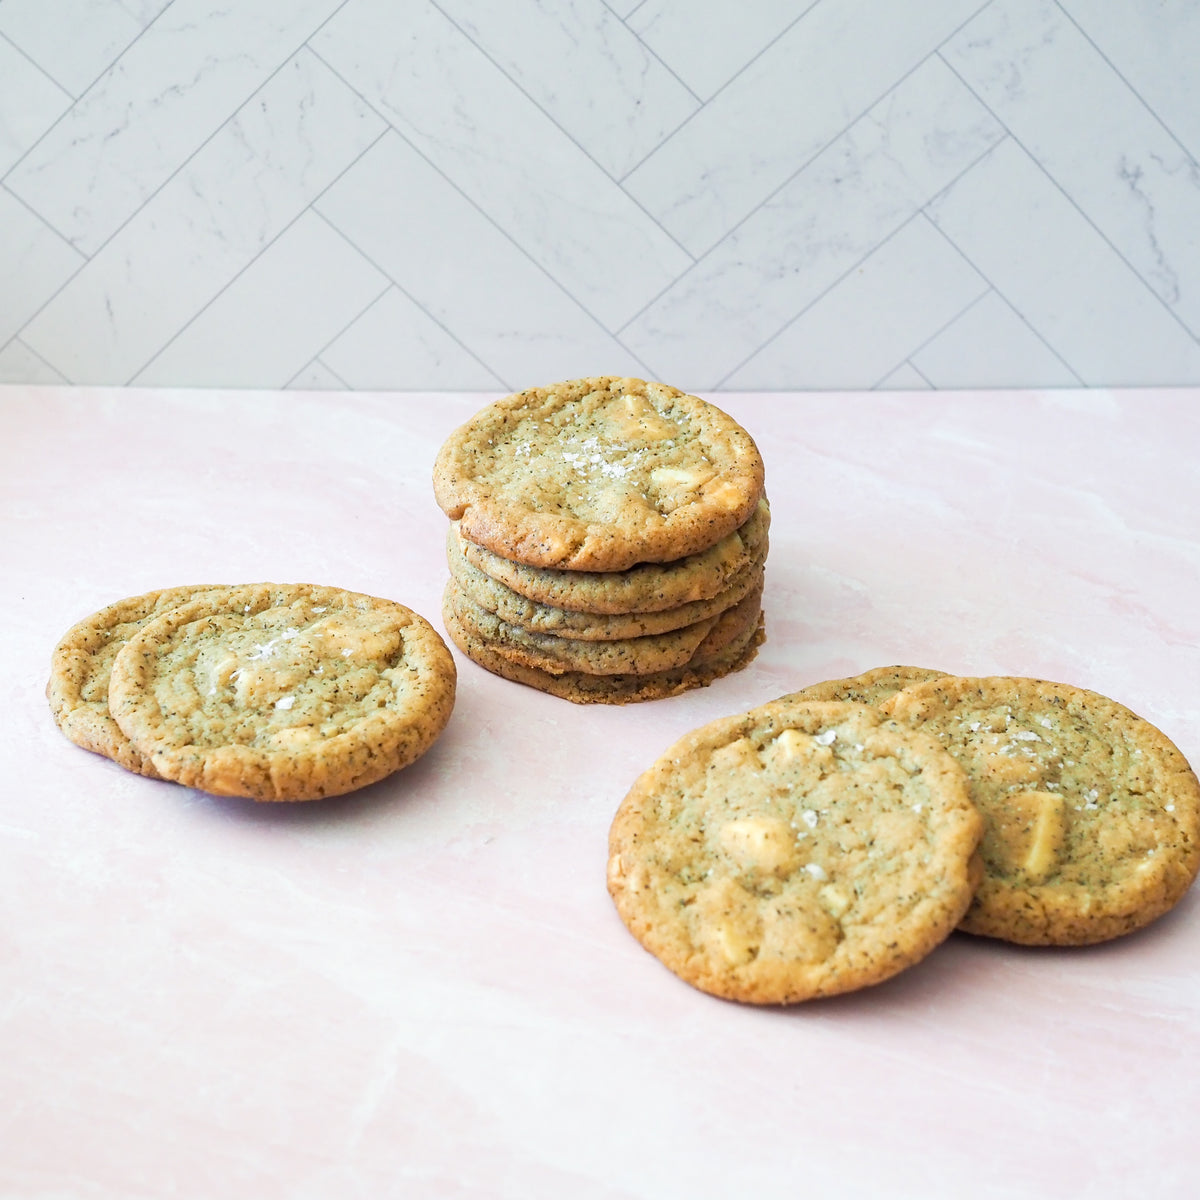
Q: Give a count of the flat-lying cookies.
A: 5